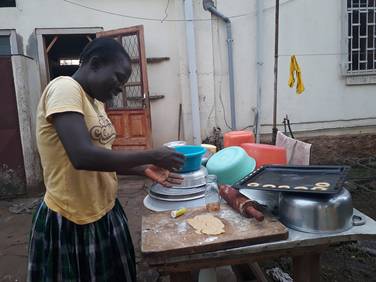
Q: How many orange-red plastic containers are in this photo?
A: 2